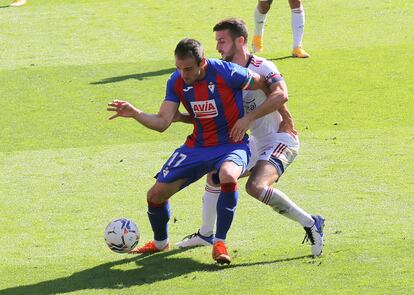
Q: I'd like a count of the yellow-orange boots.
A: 2